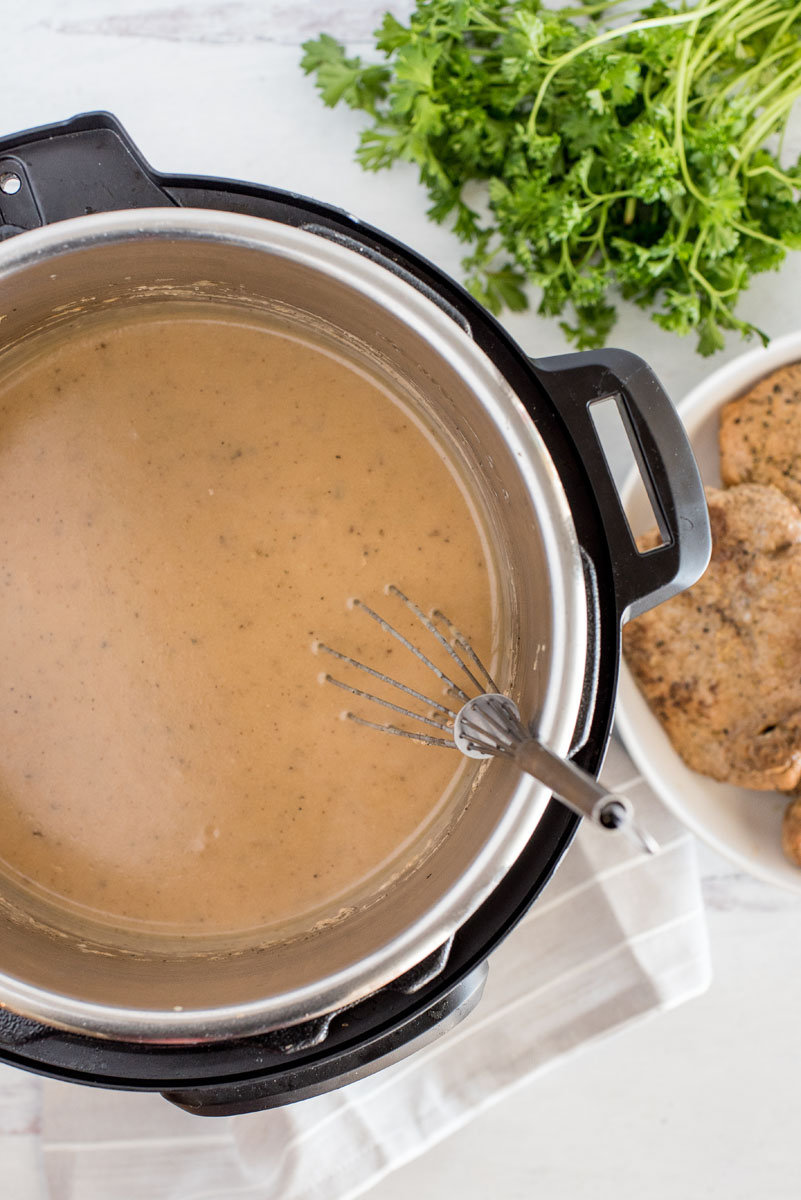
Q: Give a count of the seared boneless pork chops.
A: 3